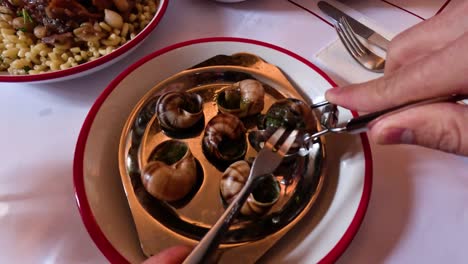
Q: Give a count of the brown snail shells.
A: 6